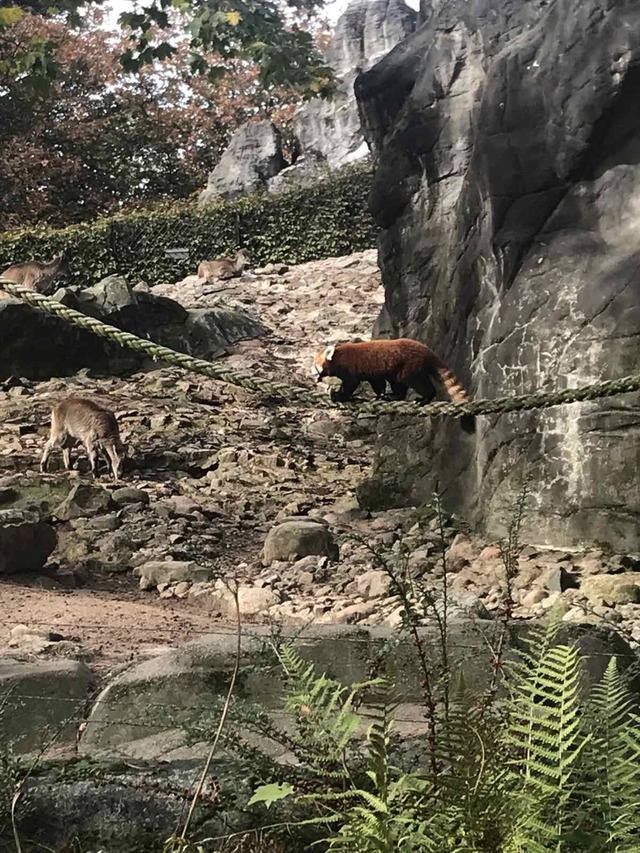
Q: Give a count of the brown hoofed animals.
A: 3